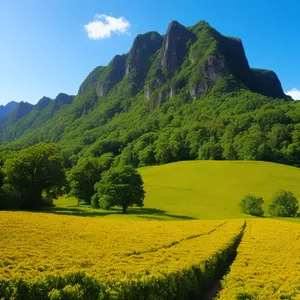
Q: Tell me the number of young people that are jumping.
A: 0